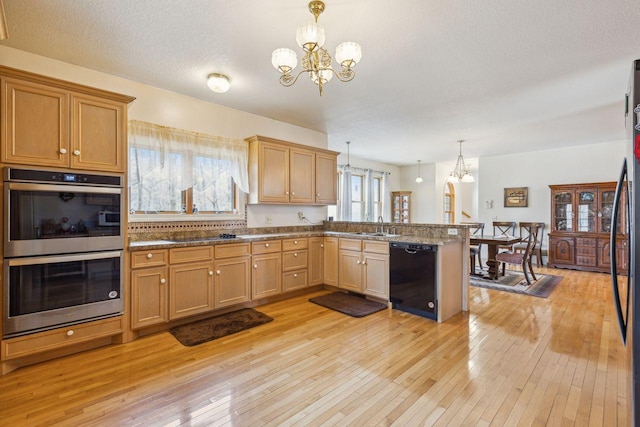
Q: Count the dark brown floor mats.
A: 2